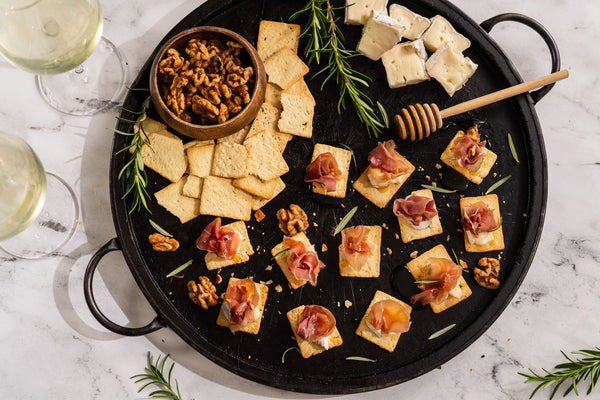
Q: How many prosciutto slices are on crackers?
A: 12